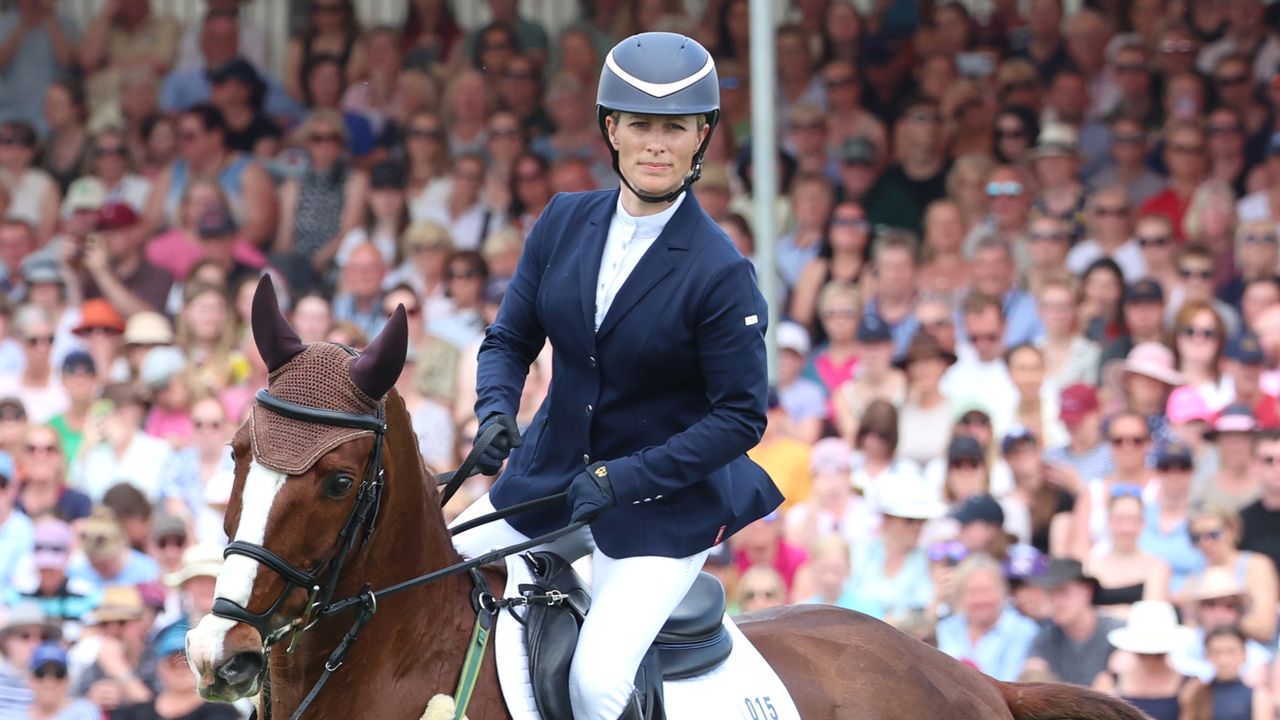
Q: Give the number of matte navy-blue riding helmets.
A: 1